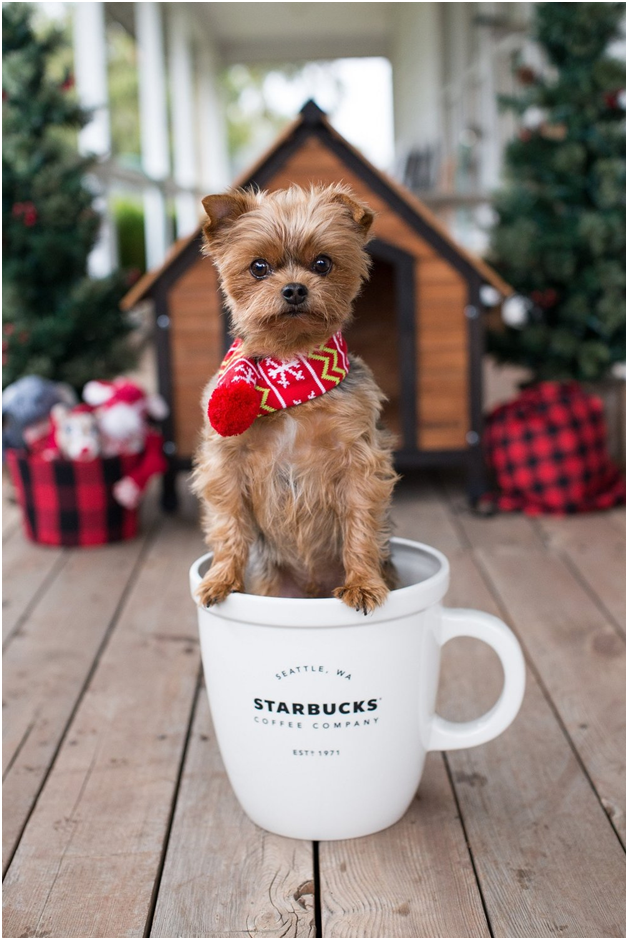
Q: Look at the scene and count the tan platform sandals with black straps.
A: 0